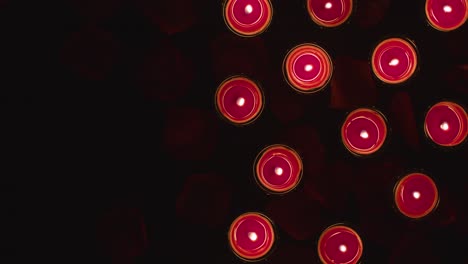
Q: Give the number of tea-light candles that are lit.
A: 12